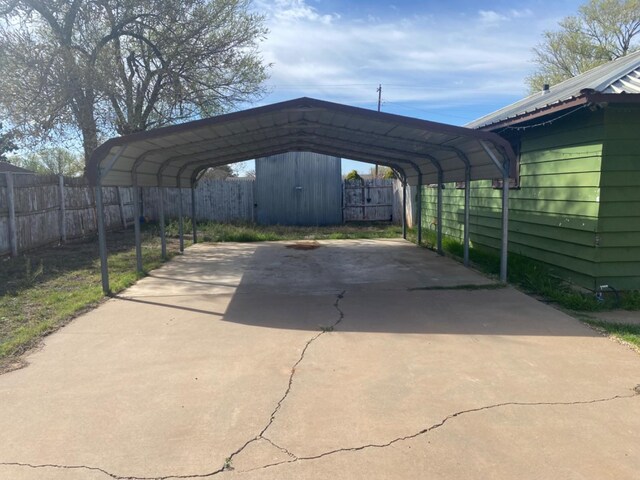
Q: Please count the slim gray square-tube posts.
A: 10